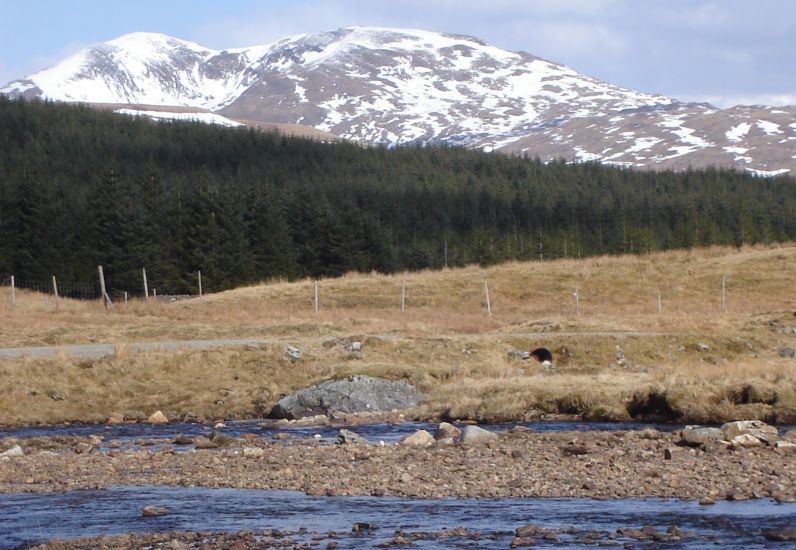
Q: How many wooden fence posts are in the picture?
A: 13